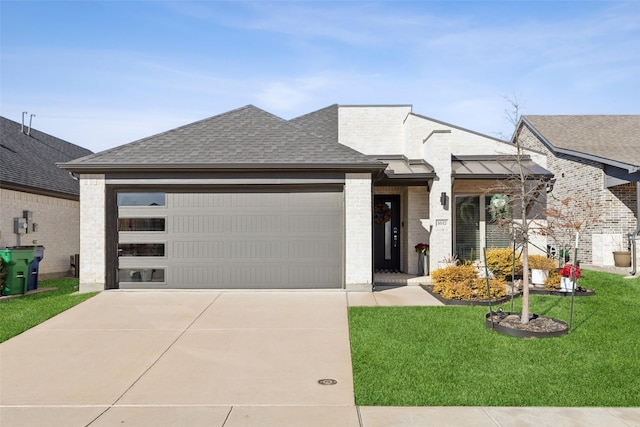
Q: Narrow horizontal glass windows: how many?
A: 4